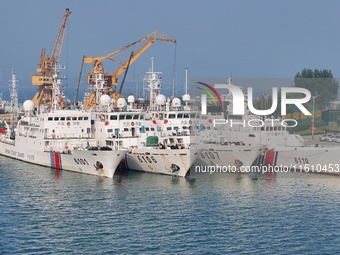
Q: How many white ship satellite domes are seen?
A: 7